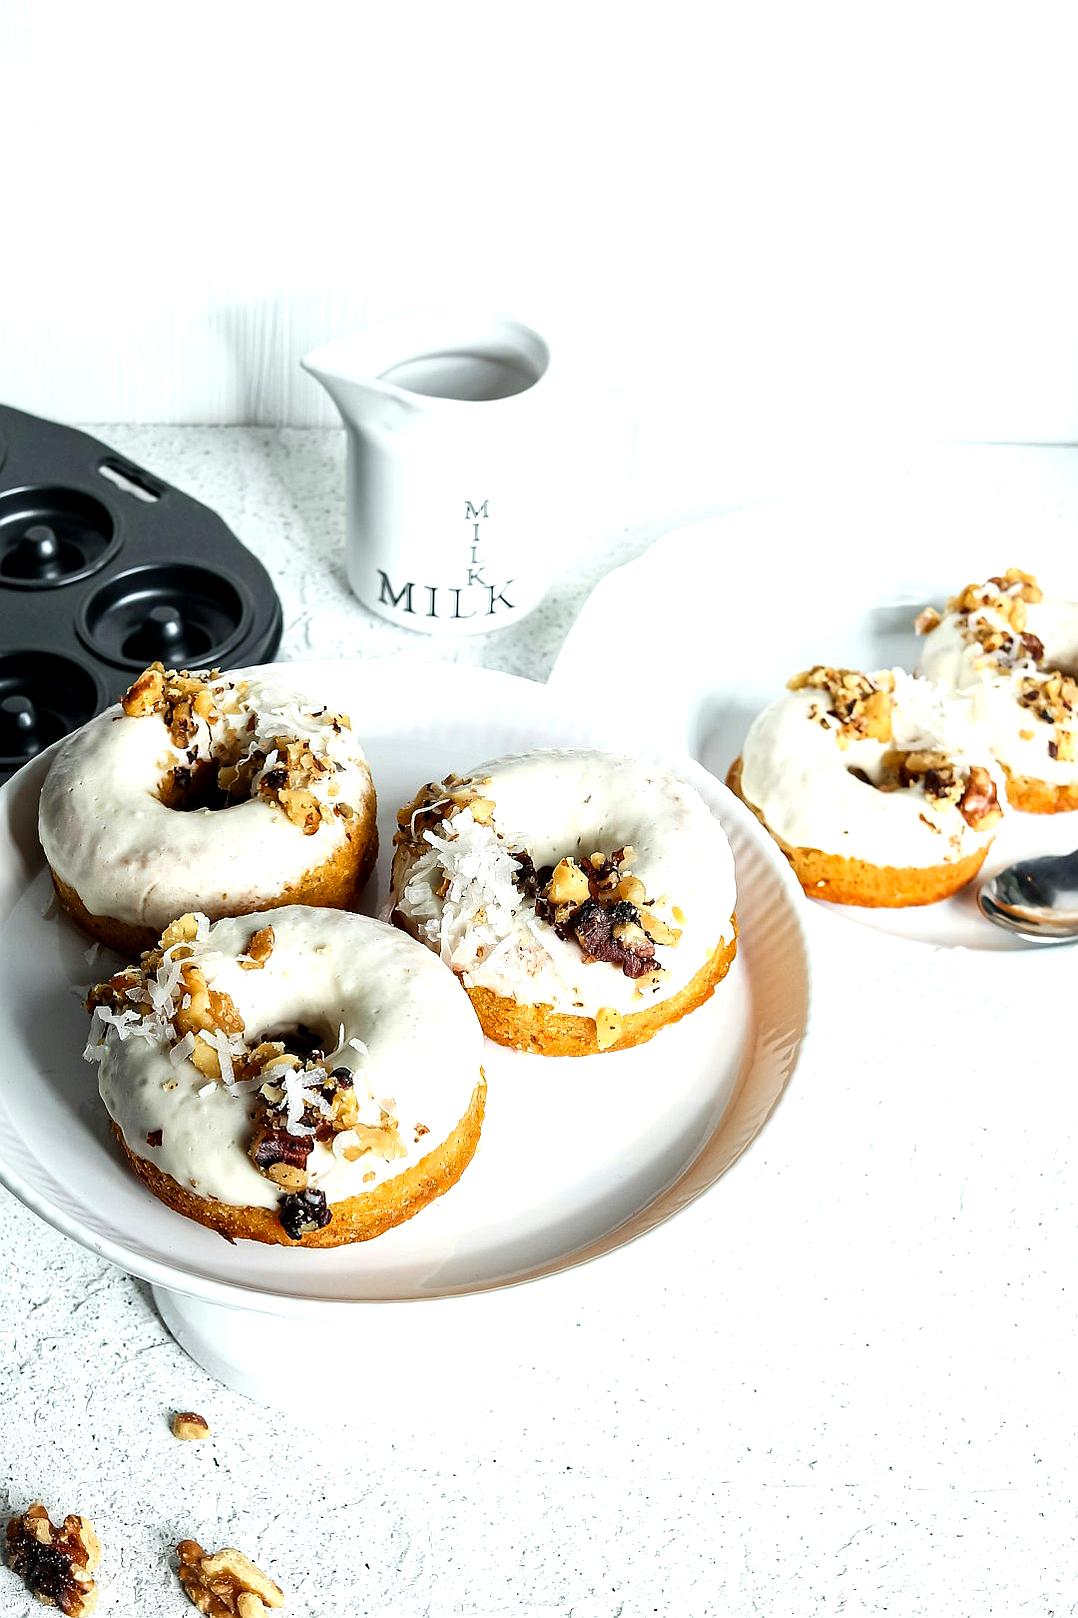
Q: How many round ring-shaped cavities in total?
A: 3